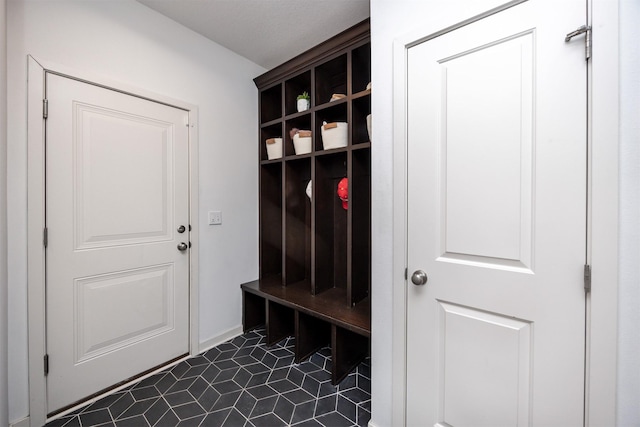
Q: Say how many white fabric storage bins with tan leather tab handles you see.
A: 3